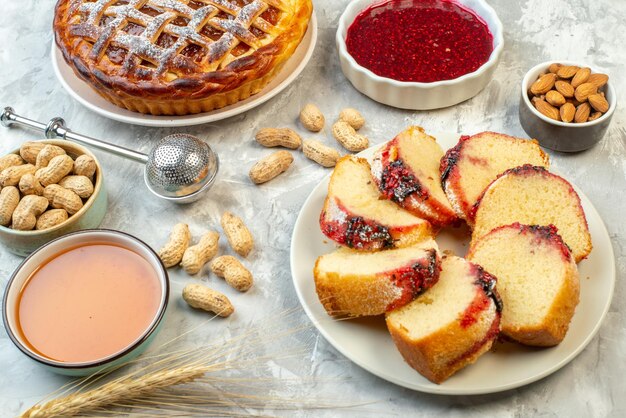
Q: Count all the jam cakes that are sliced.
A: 7